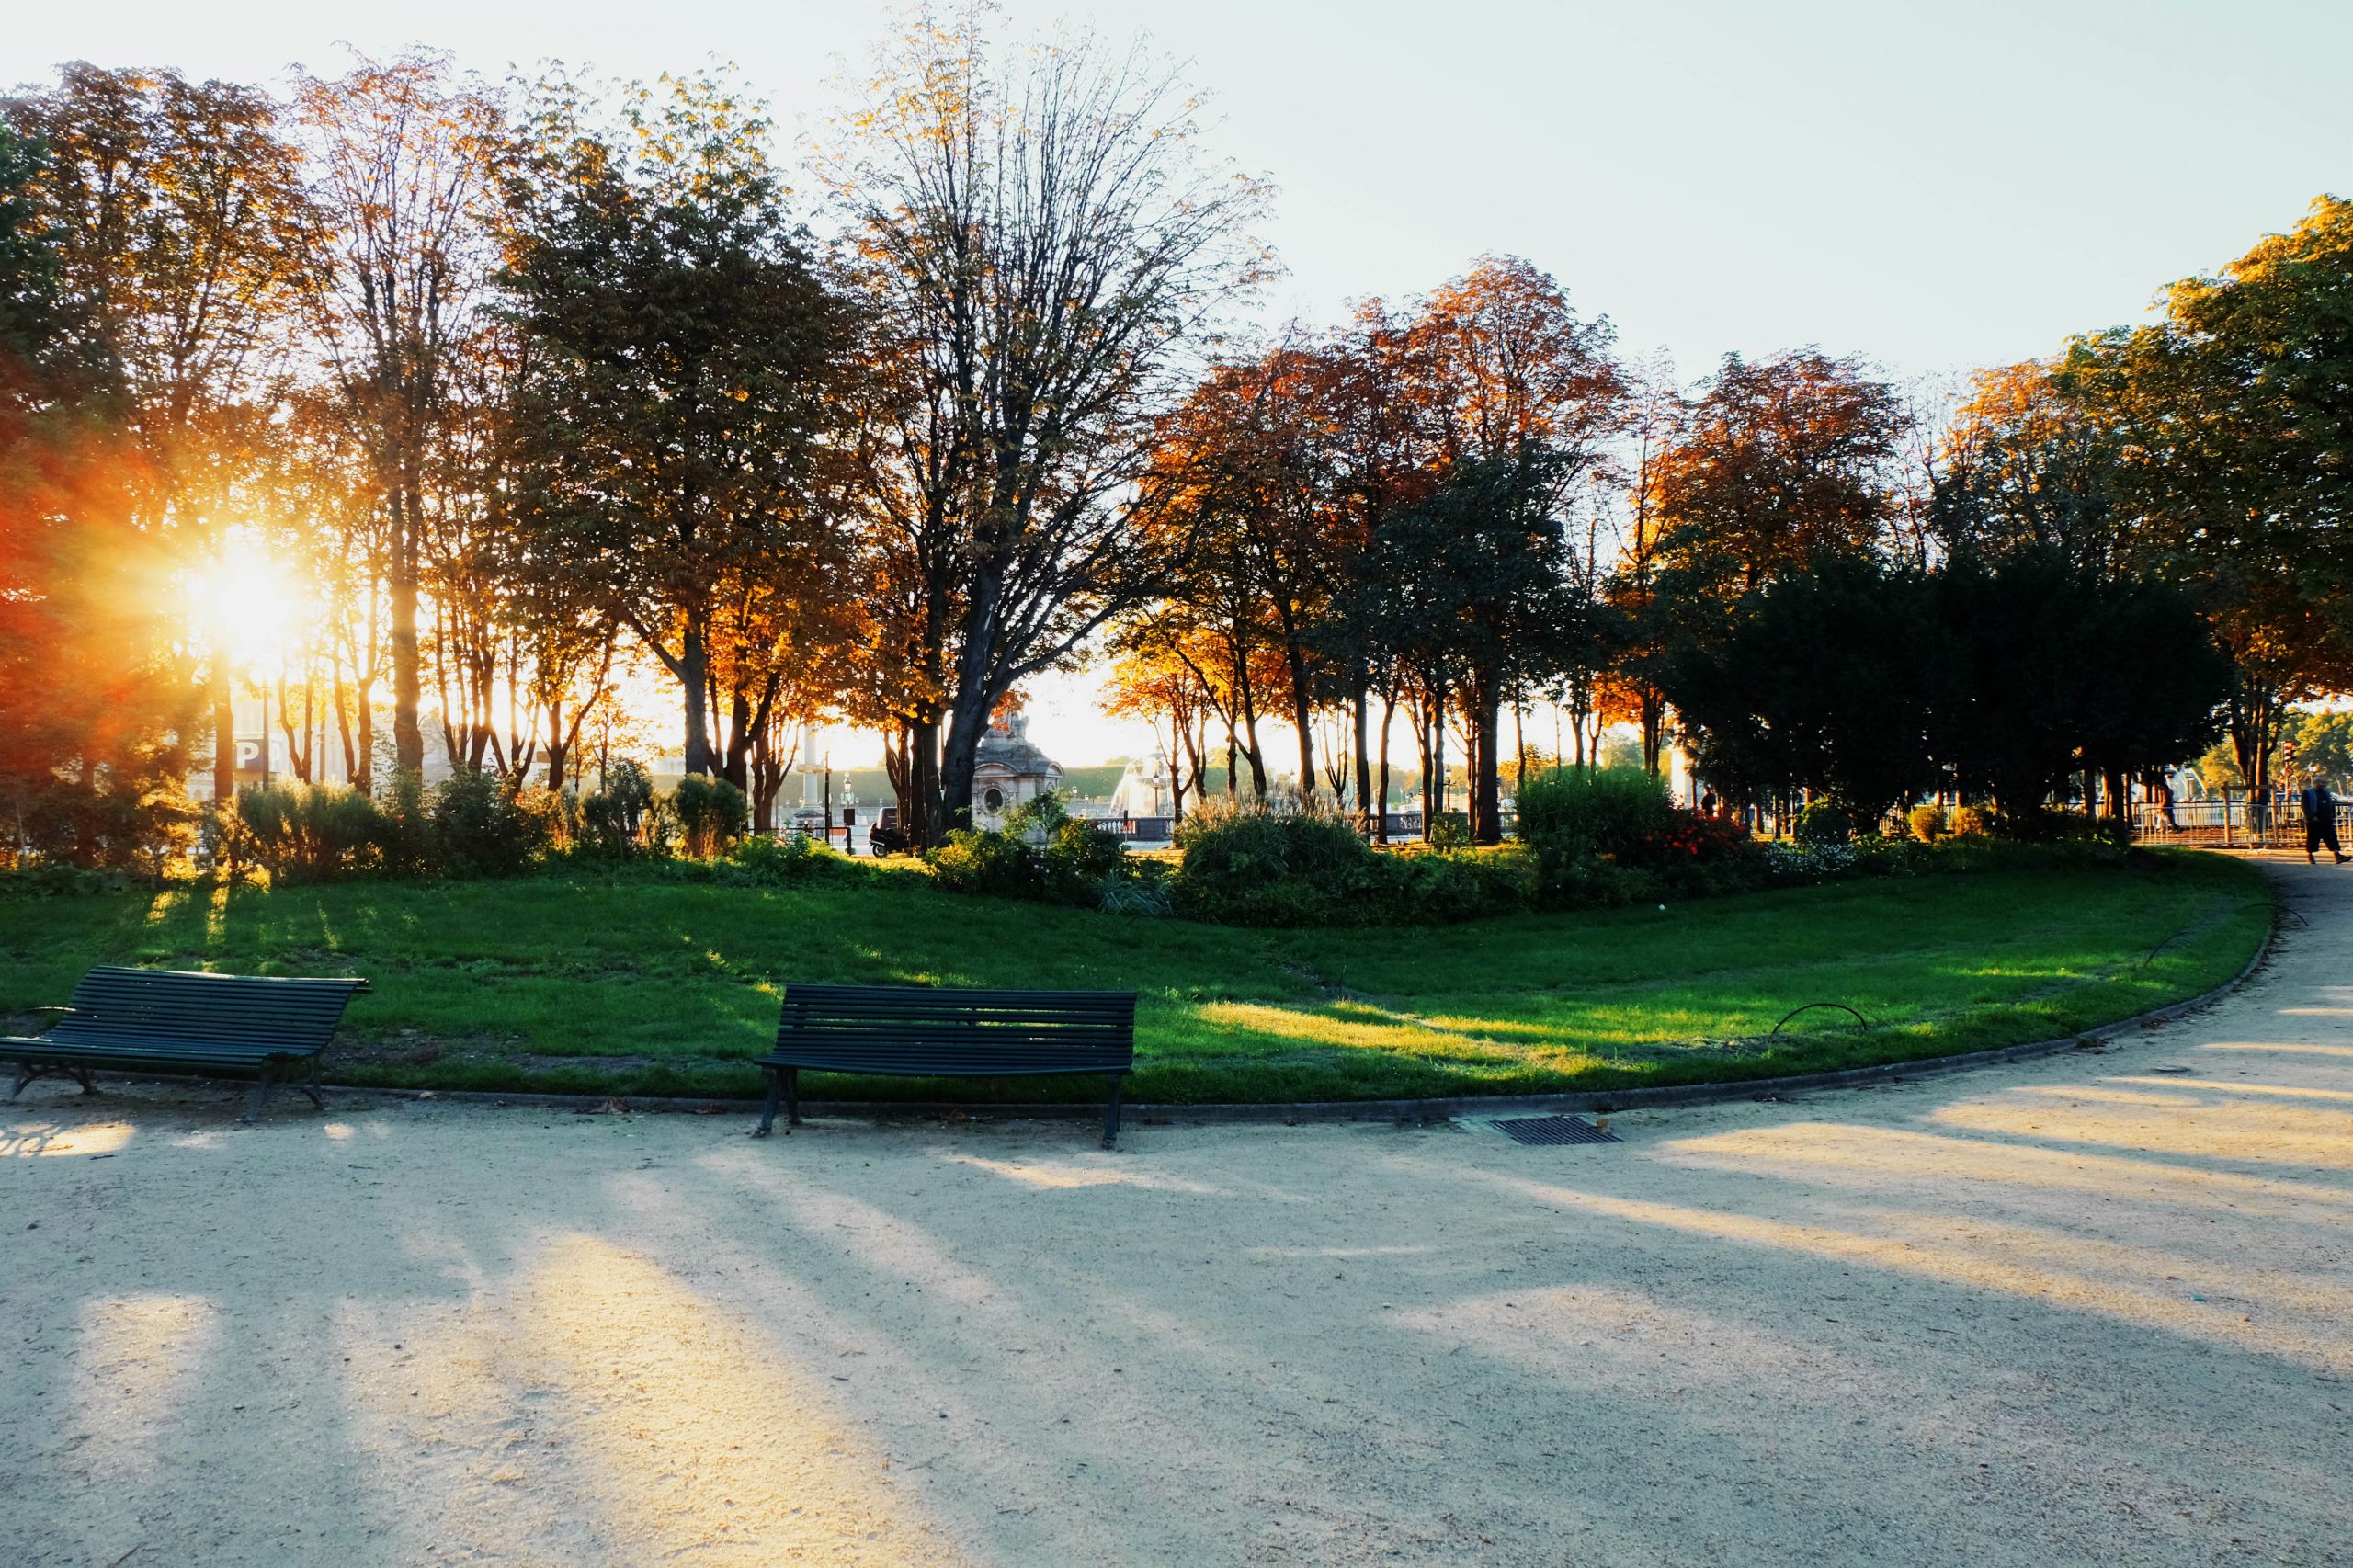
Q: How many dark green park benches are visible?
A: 2